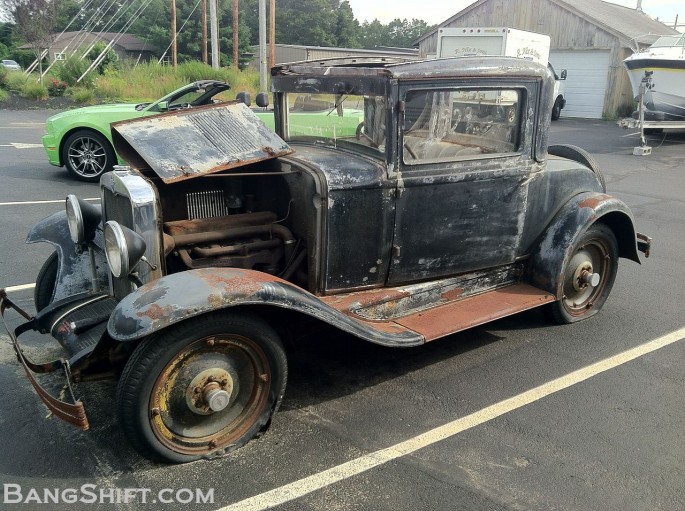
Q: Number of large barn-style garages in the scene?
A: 1